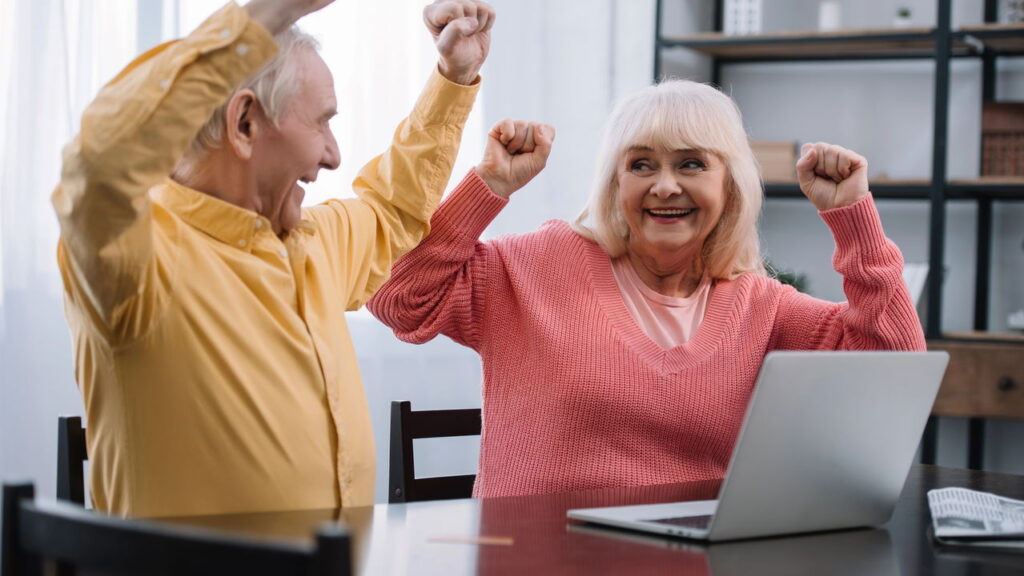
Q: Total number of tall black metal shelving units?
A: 1